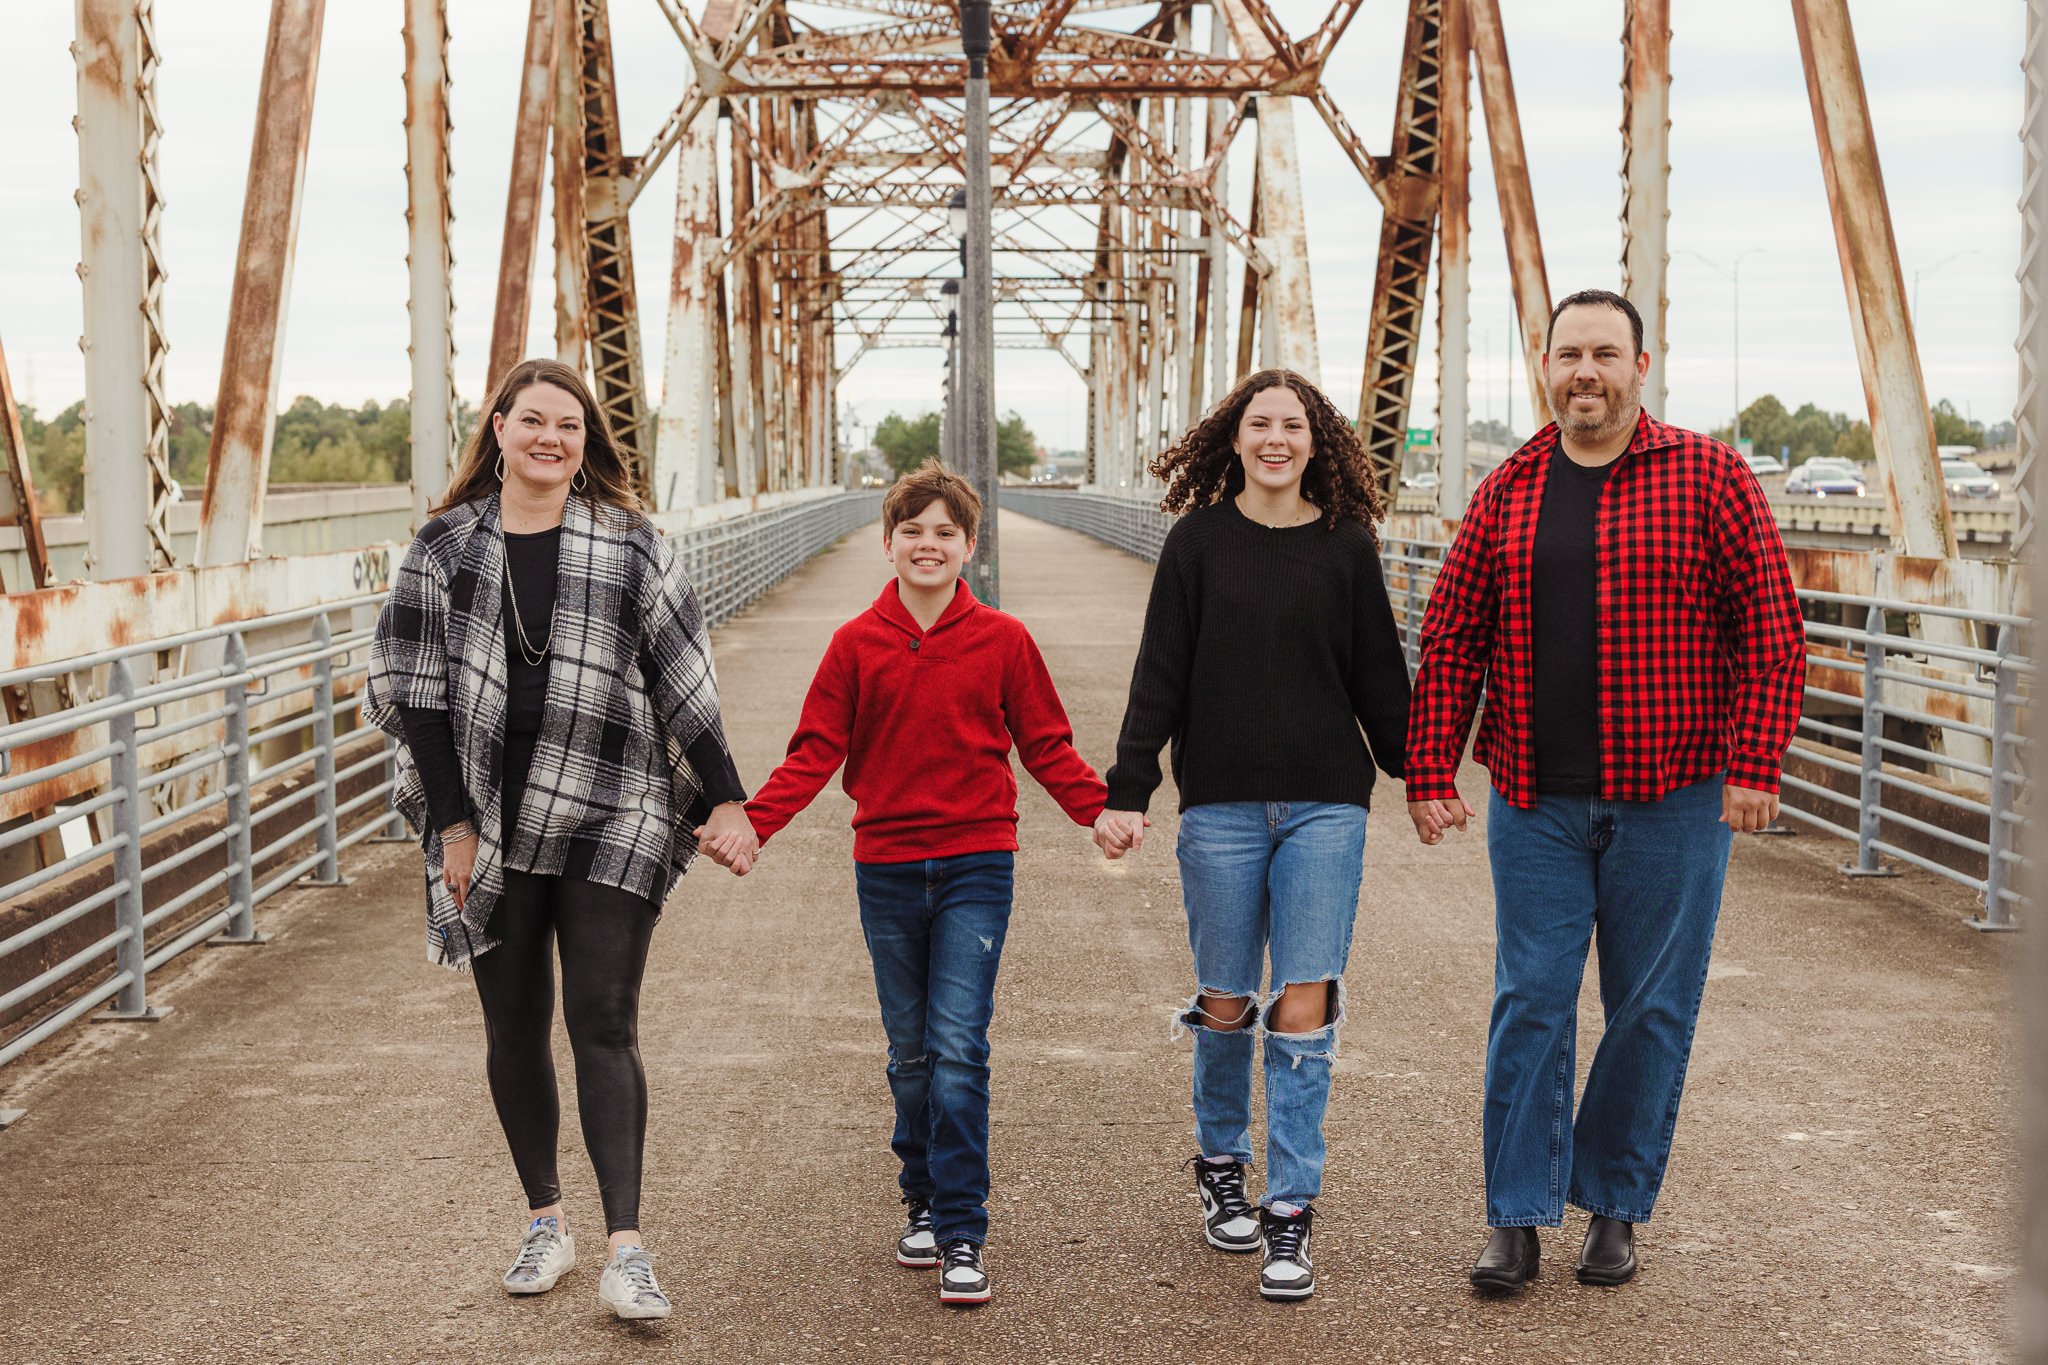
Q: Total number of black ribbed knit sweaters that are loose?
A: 1